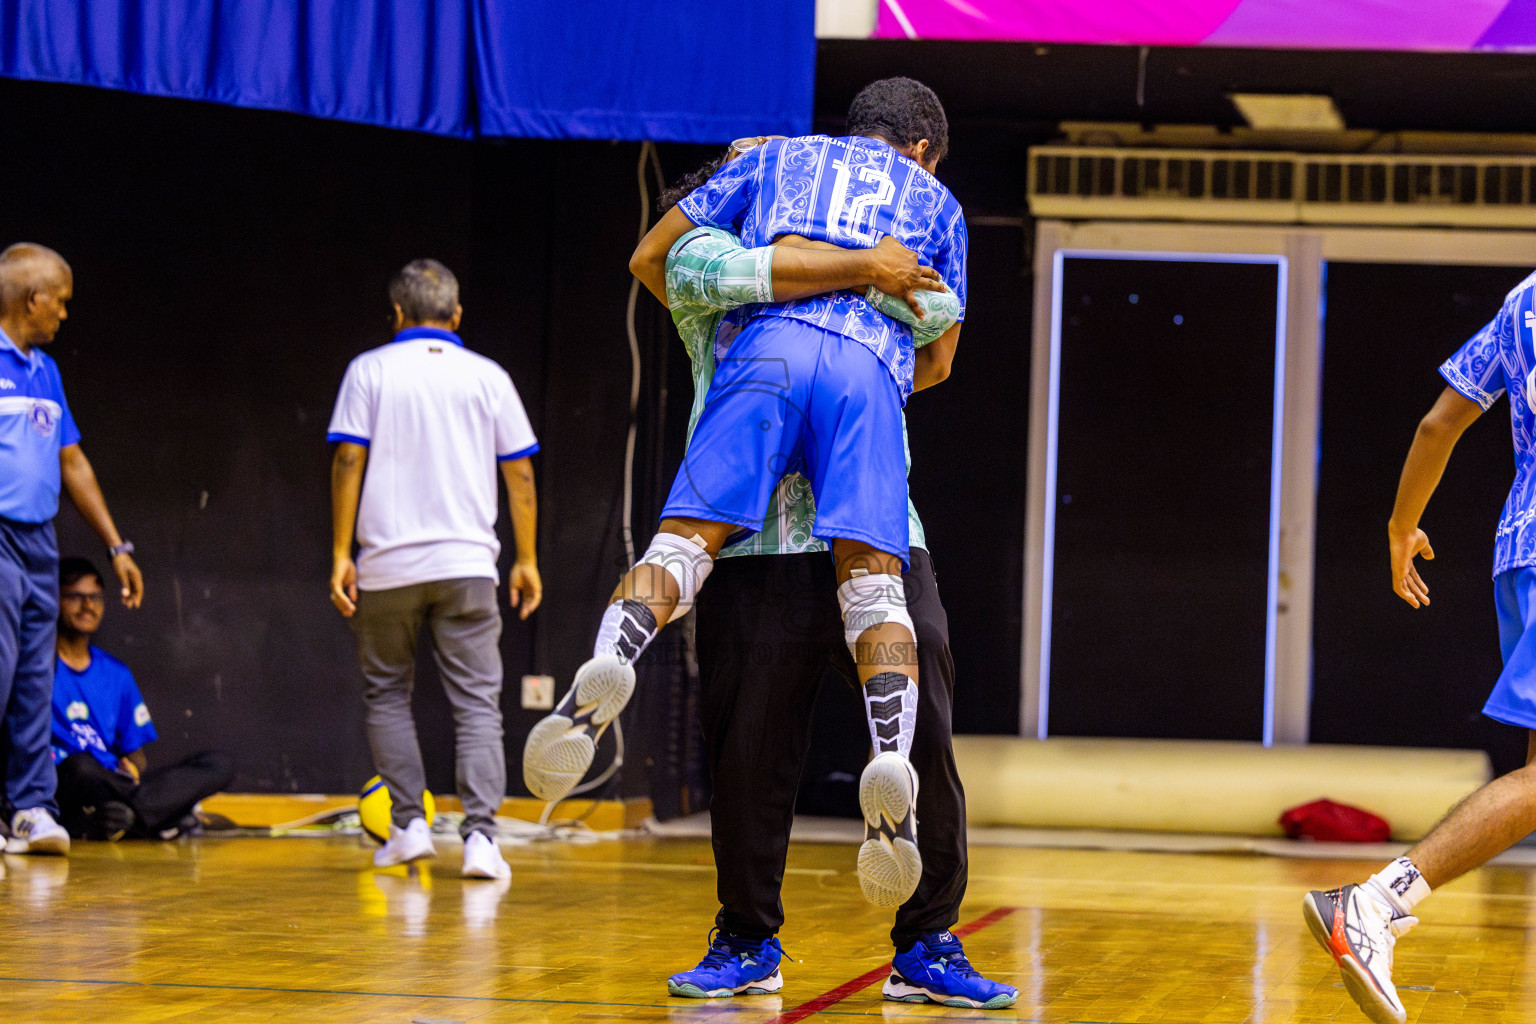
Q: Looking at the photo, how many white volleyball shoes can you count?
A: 3